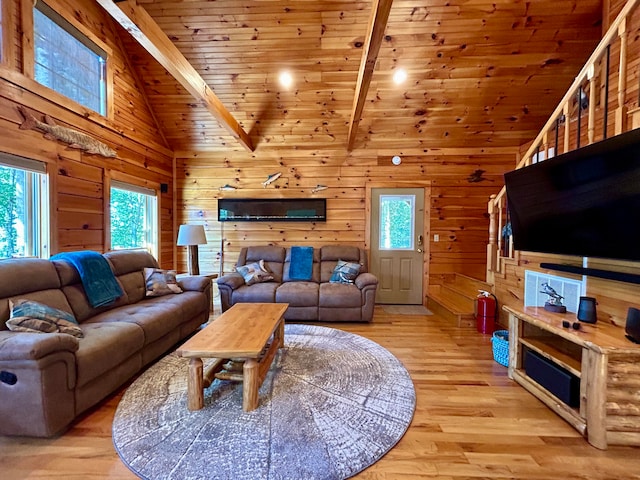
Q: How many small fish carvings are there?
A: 3